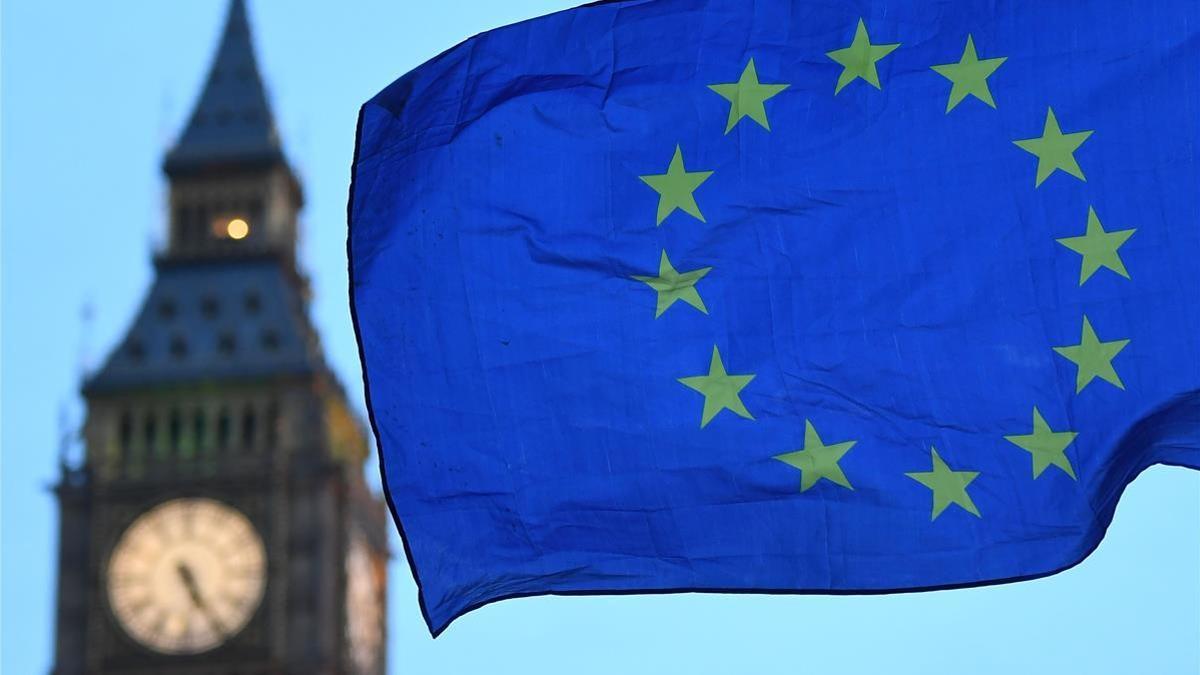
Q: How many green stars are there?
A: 12